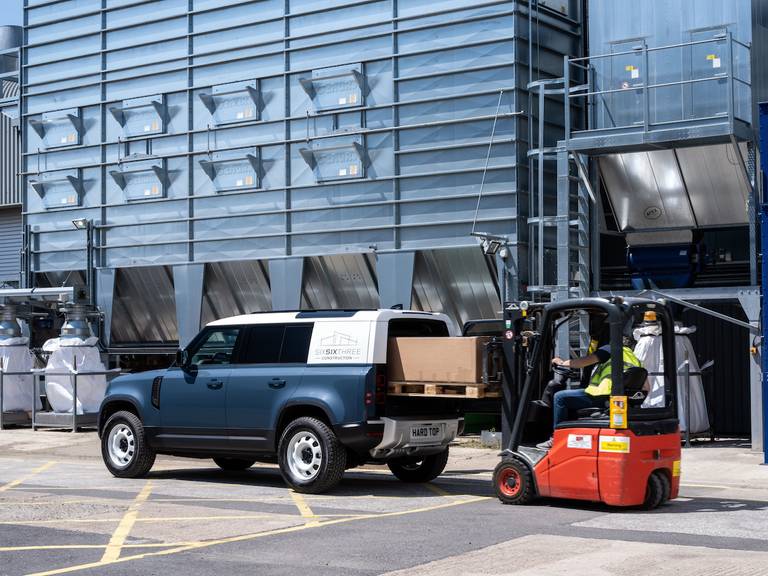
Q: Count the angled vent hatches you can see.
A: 8